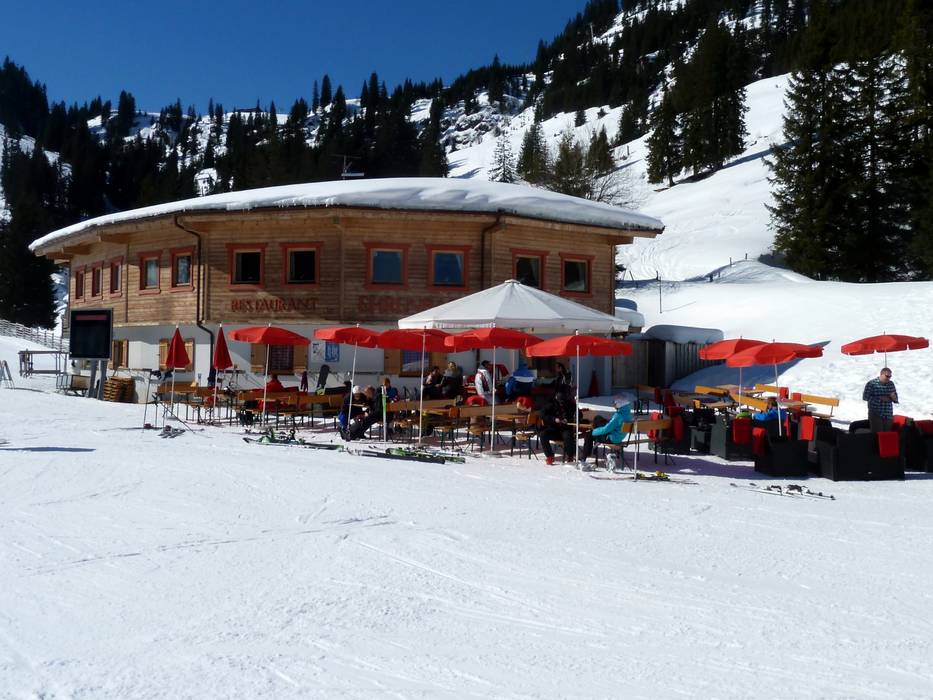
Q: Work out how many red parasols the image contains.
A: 10